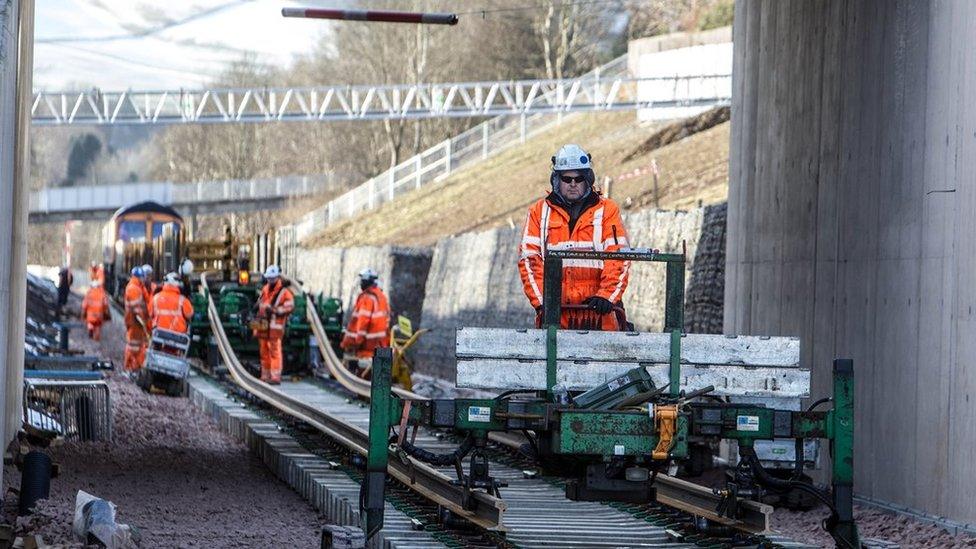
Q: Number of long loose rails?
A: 2